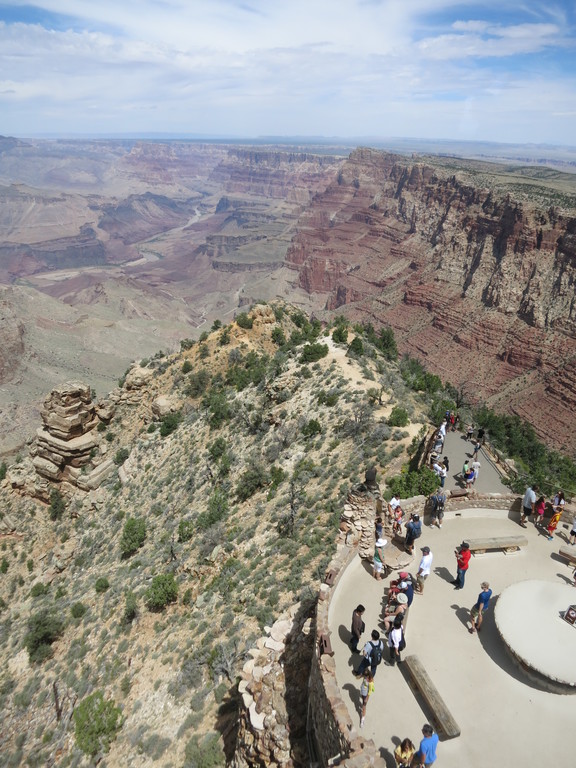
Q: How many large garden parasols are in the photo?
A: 0